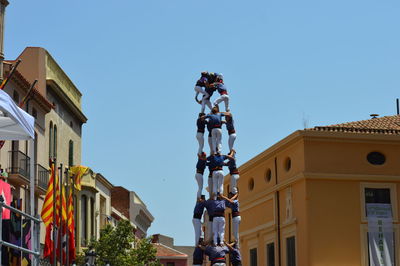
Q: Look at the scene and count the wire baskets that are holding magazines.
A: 0